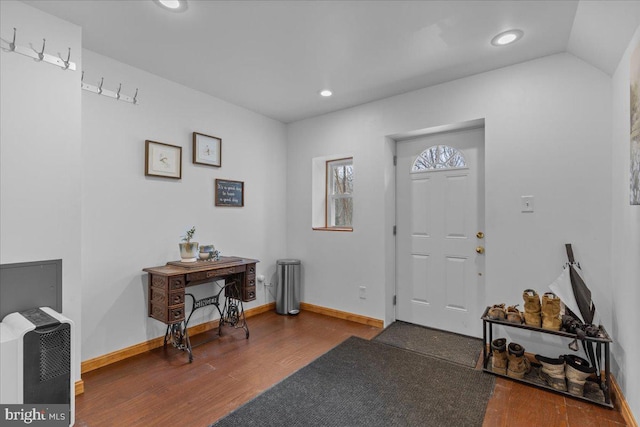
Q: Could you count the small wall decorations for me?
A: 3